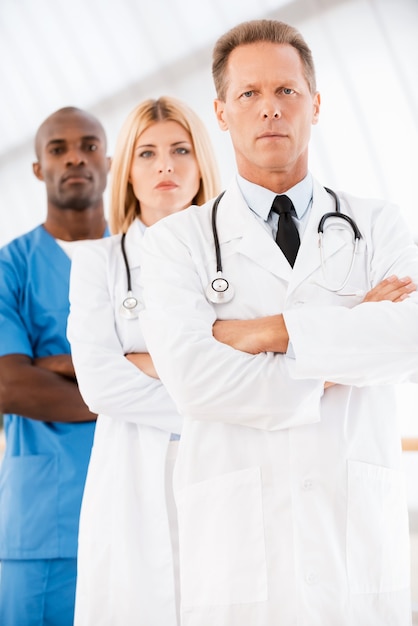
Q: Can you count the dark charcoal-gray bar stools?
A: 0